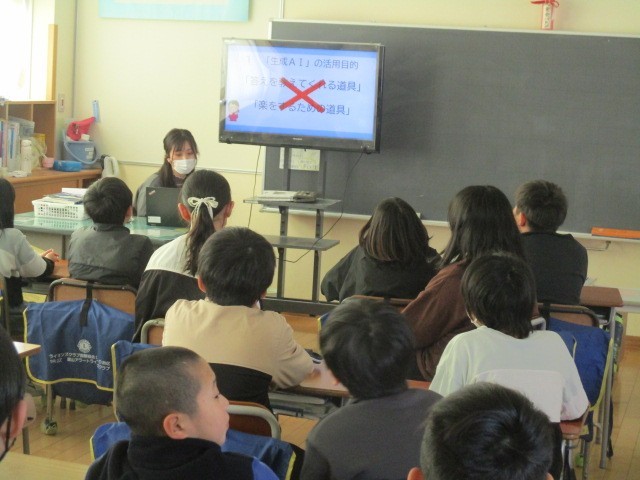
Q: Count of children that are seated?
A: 12